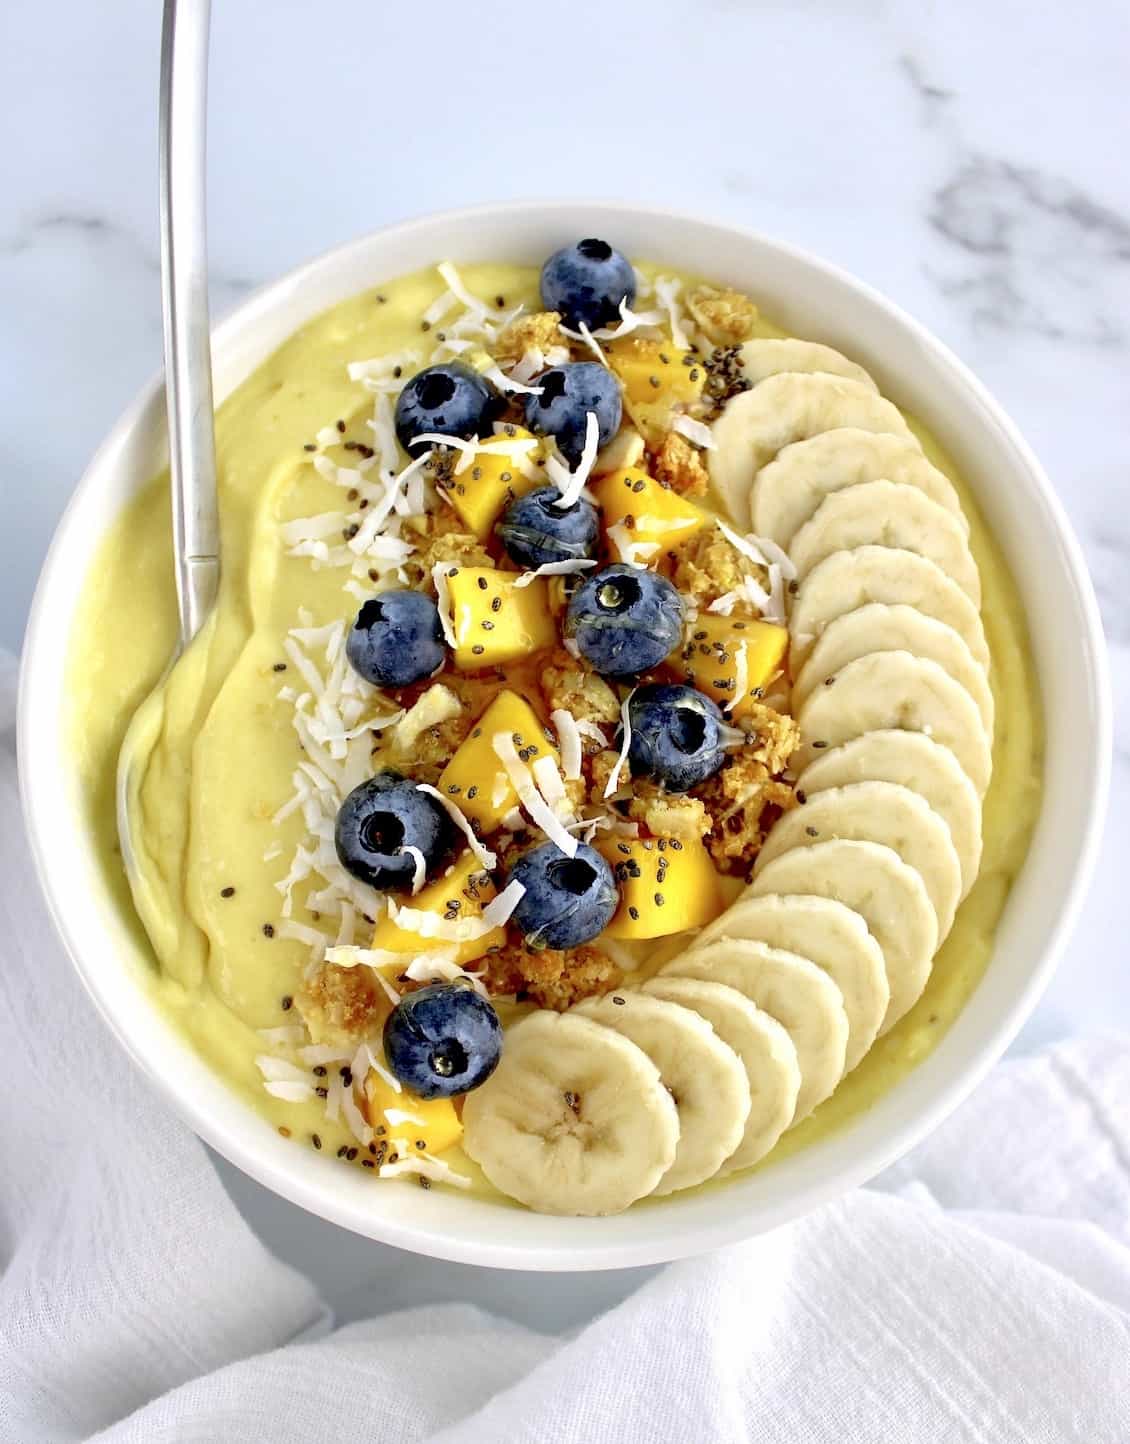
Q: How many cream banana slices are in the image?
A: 15